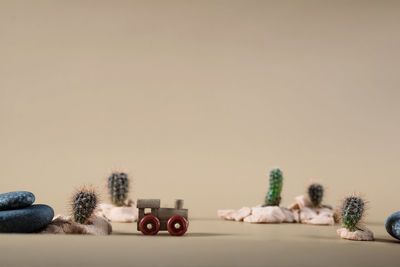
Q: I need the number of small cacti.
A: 5